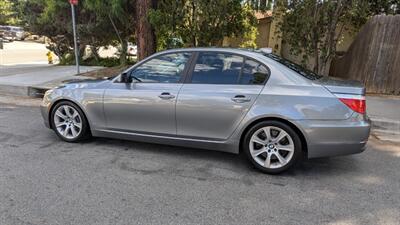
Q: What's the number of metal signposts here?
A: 1